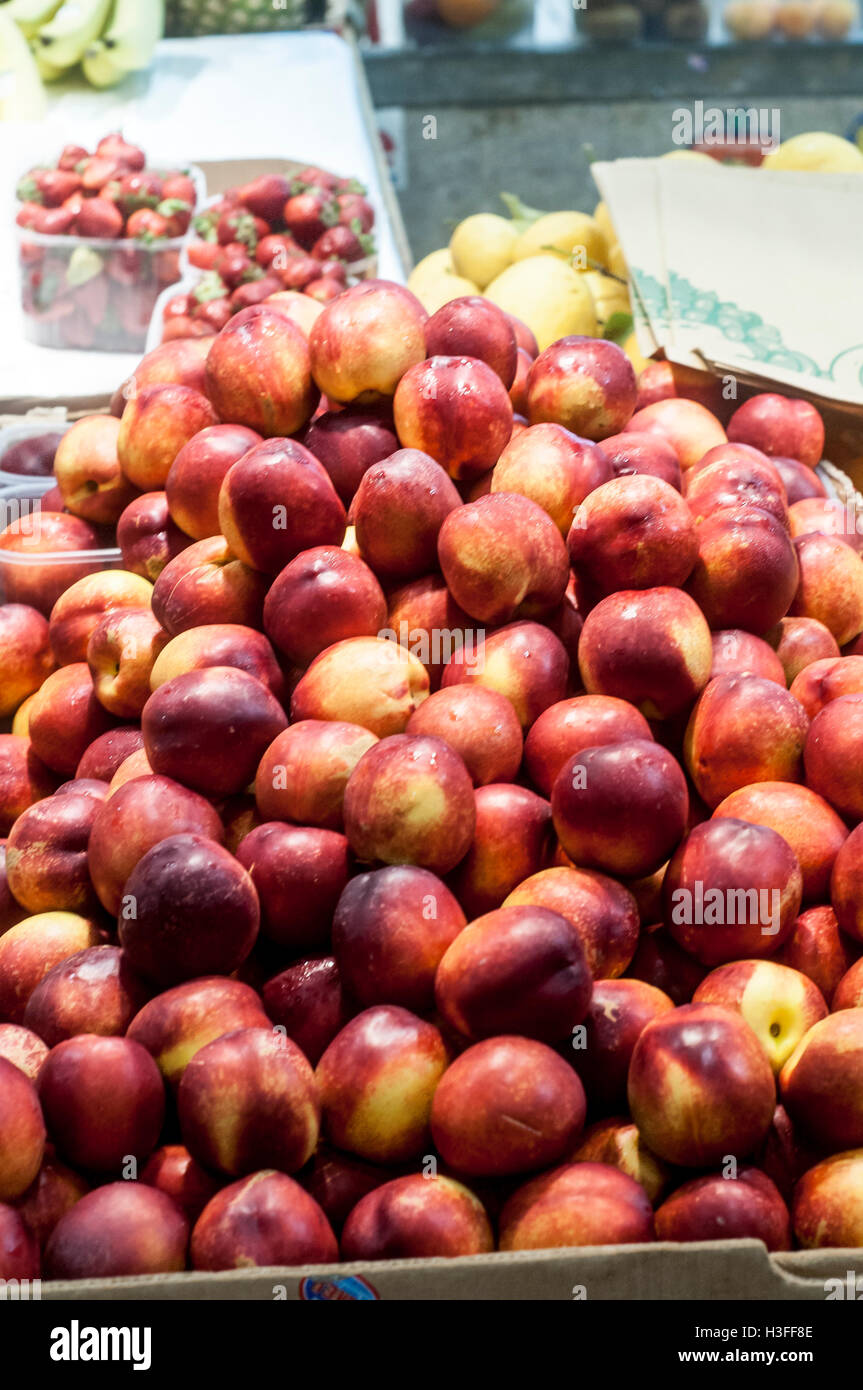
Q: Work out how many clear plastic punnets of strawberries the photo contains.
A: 3